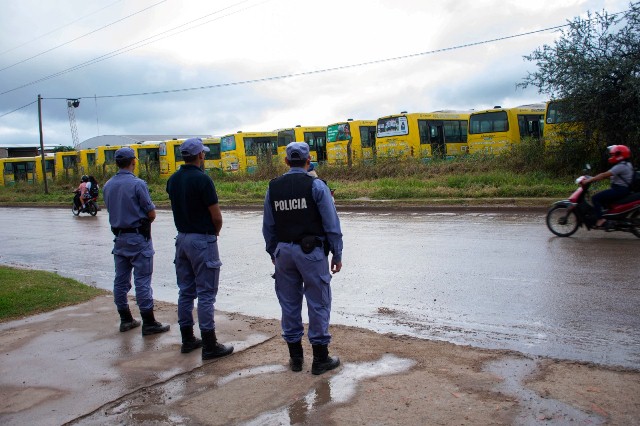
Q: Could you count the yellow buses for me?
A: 13